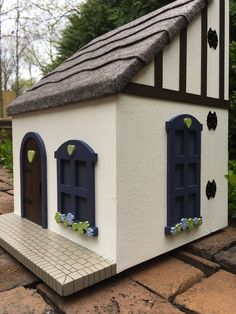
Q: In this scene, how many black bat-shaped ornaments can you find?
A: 3